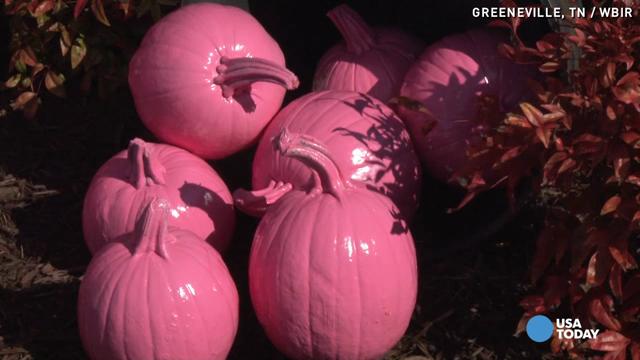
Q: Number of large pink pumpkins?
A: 7